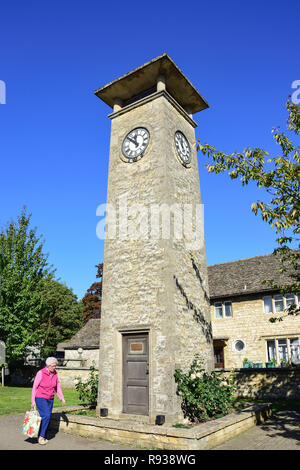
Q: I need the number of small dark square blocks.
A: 2